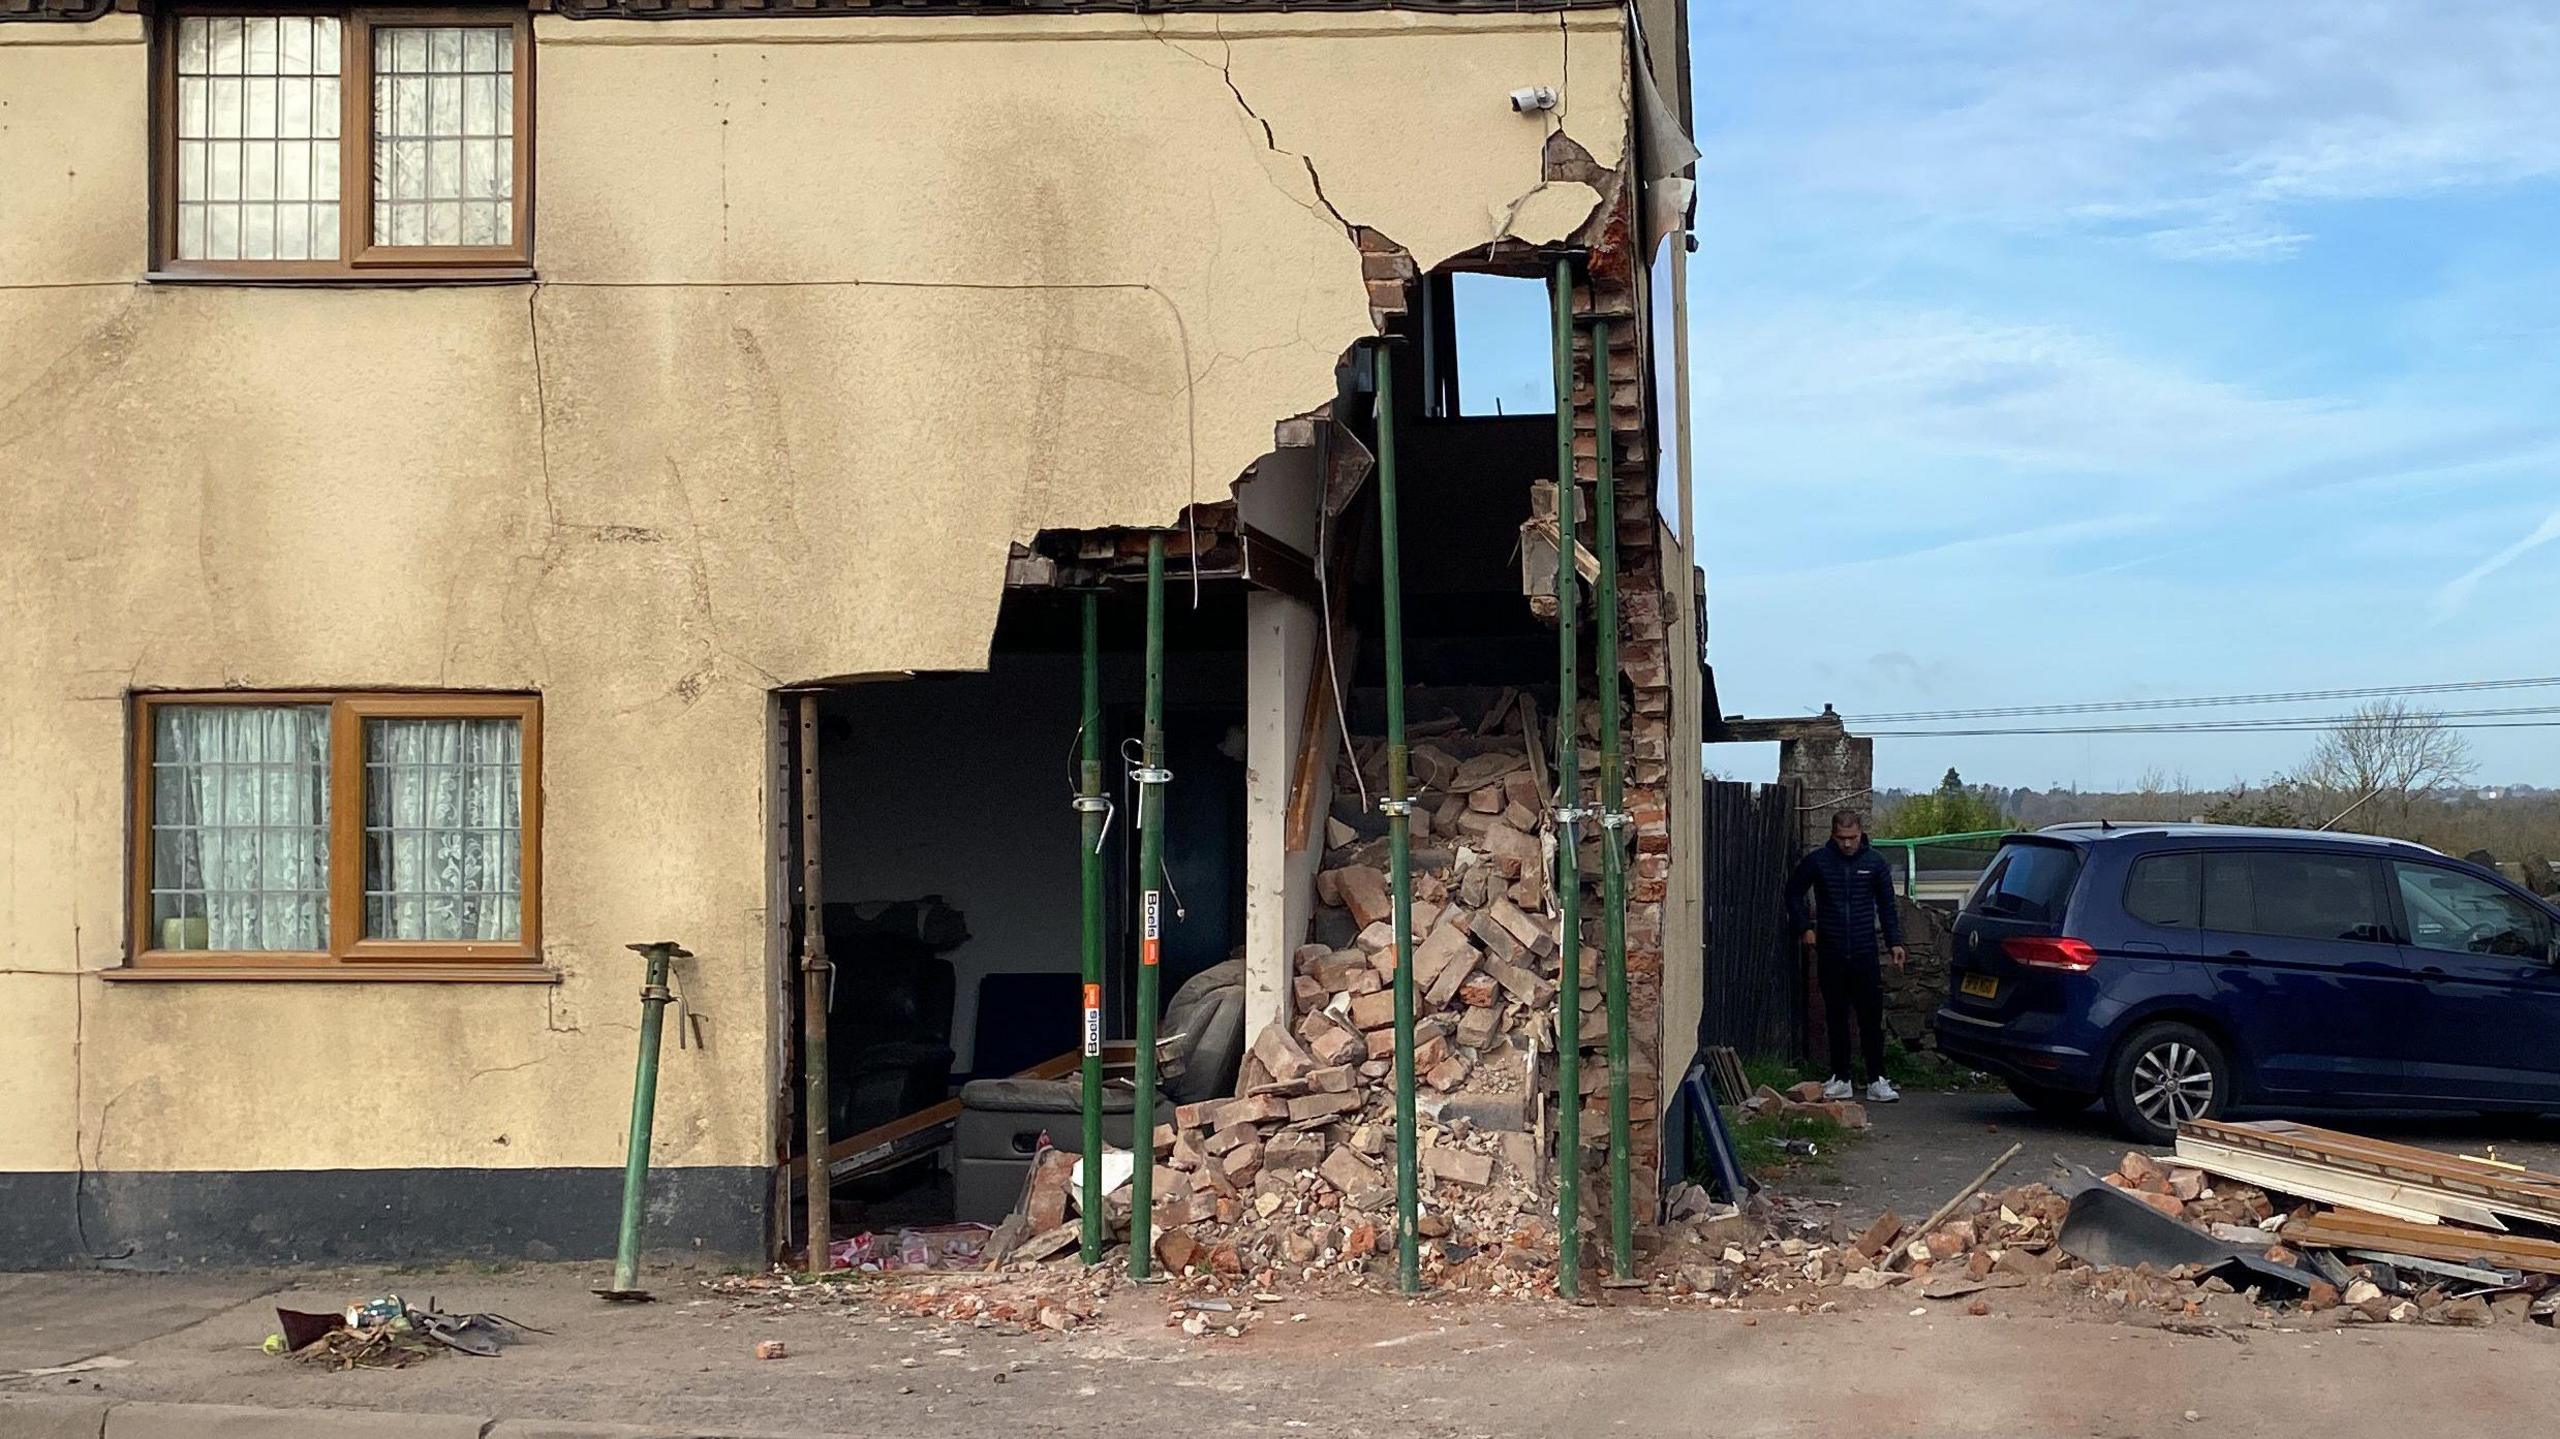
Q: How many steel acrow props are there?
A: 7